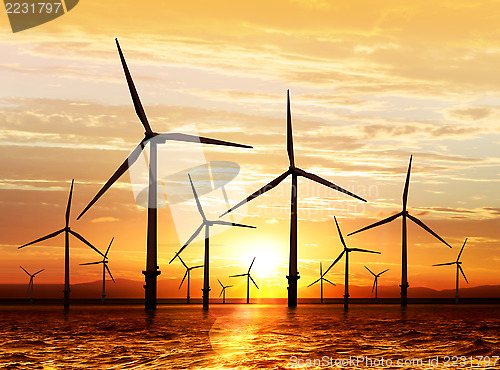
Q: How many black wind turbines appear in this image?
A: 14